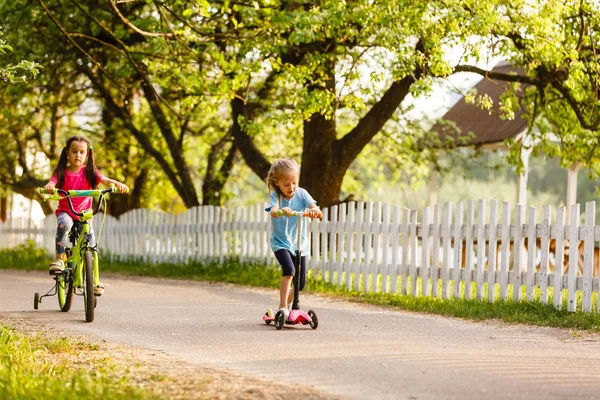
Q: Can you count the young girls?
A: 2